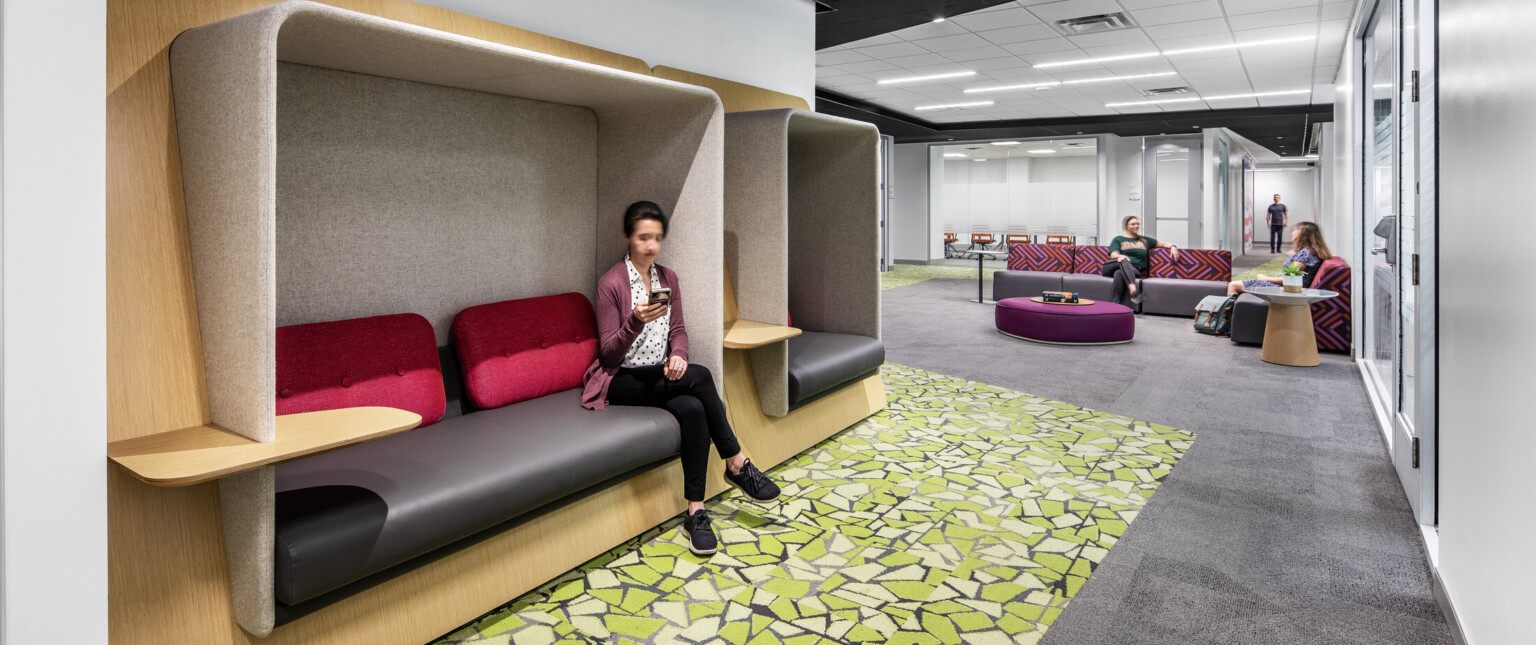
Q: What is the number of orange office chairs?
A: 4